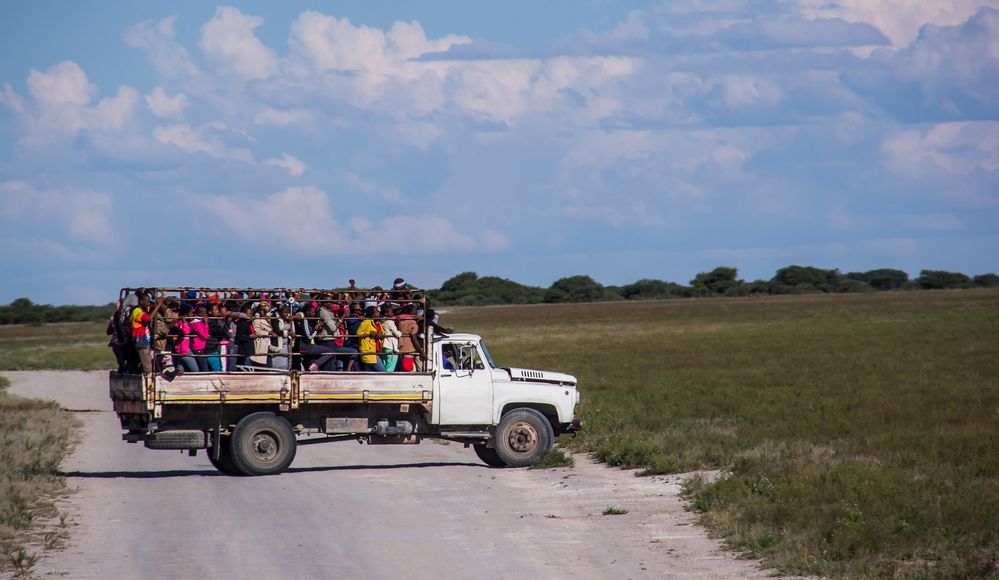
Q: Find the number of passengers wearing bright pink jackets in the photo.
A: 2